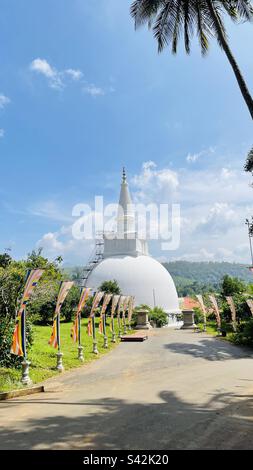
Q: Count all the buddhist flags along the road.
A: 13